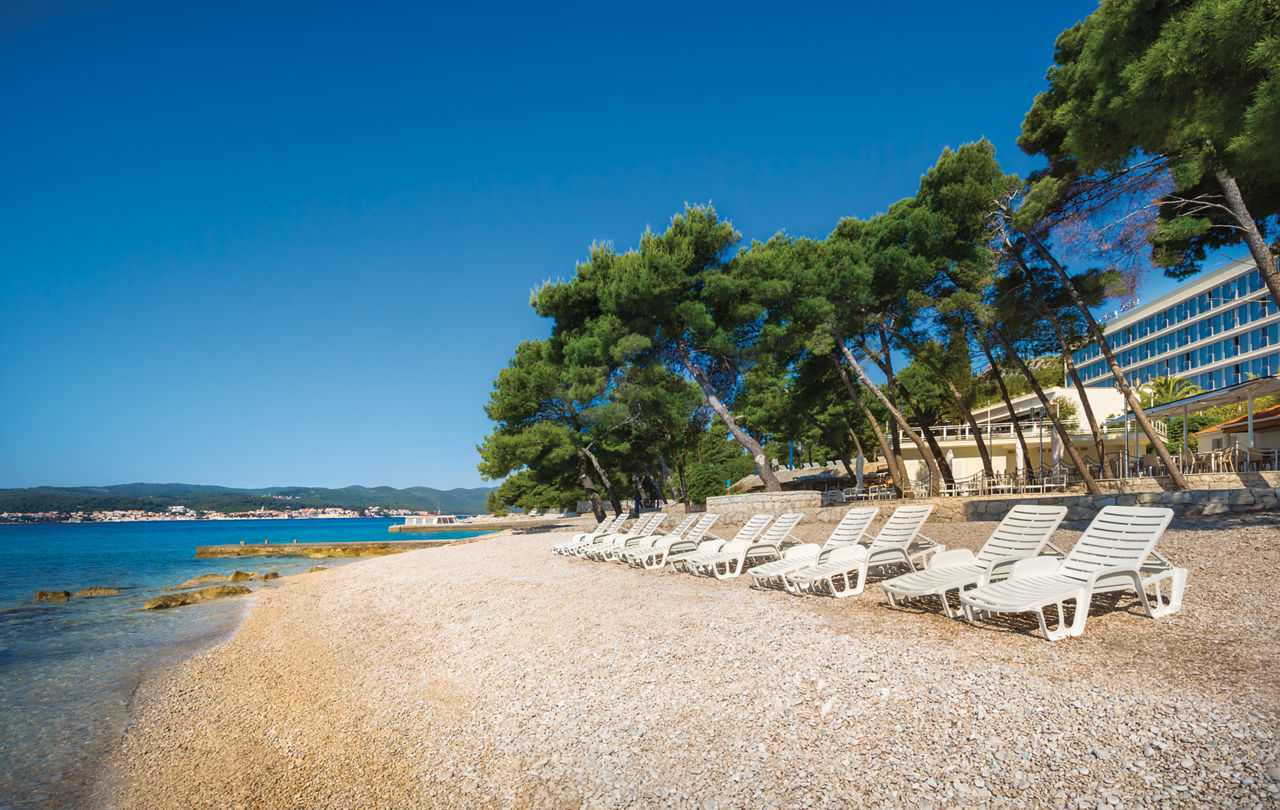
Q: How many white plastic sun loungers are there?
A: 12